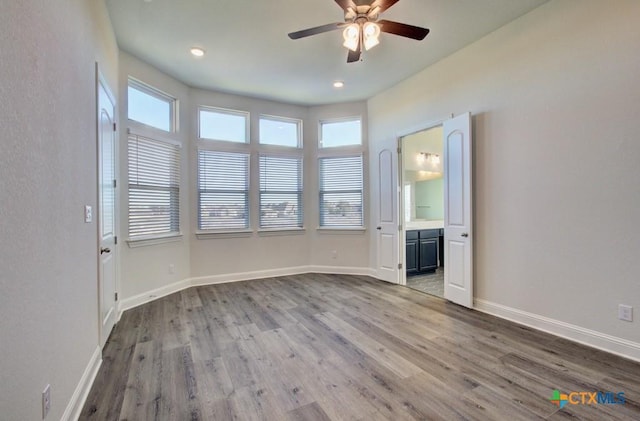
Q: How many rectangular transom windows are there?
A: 4